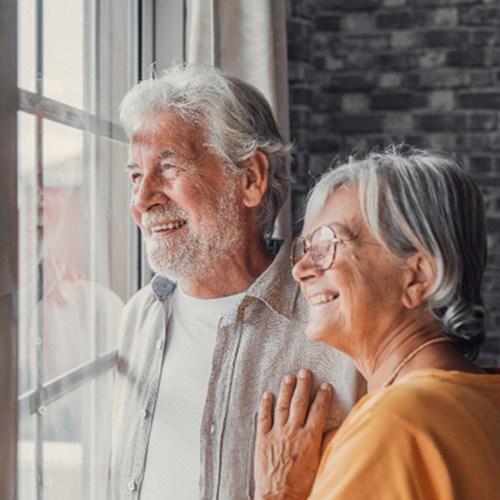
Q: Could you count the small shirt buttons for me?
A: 3